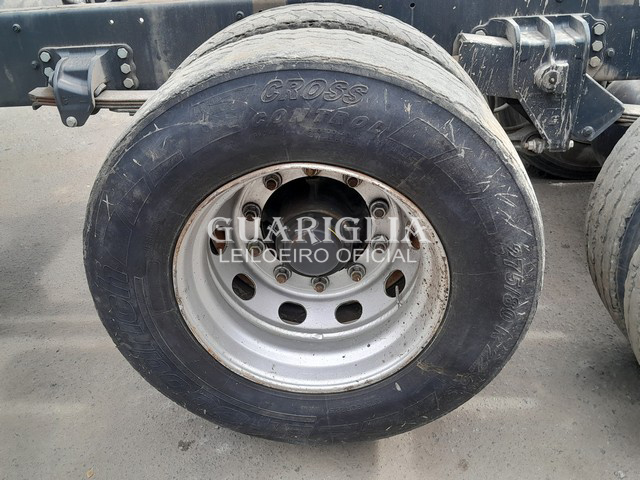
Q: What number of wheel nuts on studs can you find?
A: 10